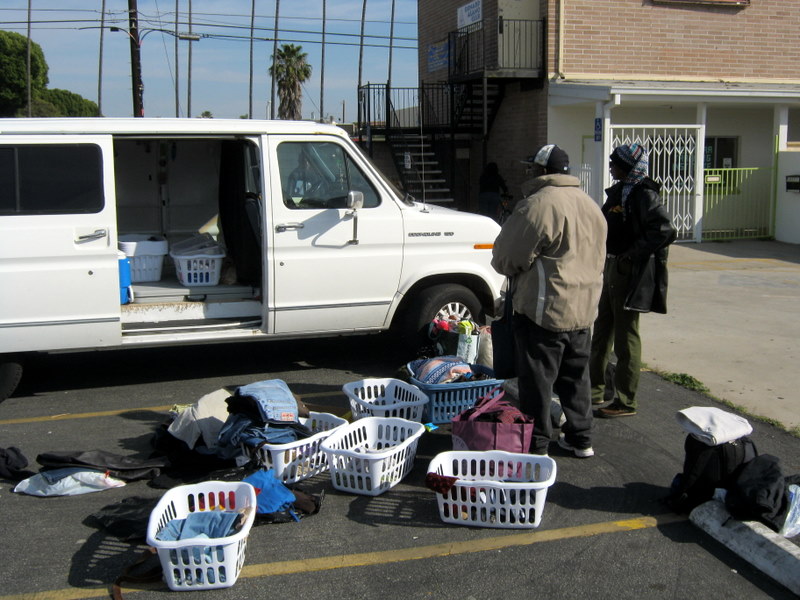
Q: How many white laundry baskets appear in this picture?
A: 7